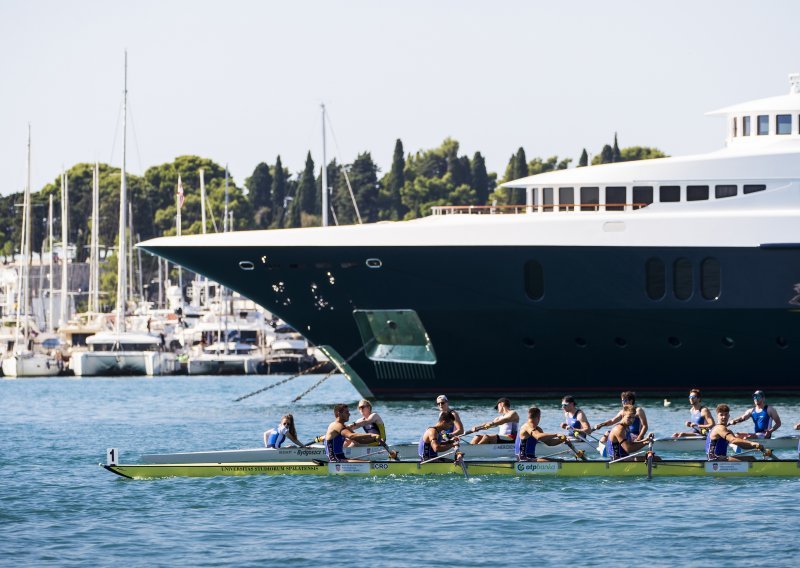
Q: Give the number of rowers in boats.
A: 13